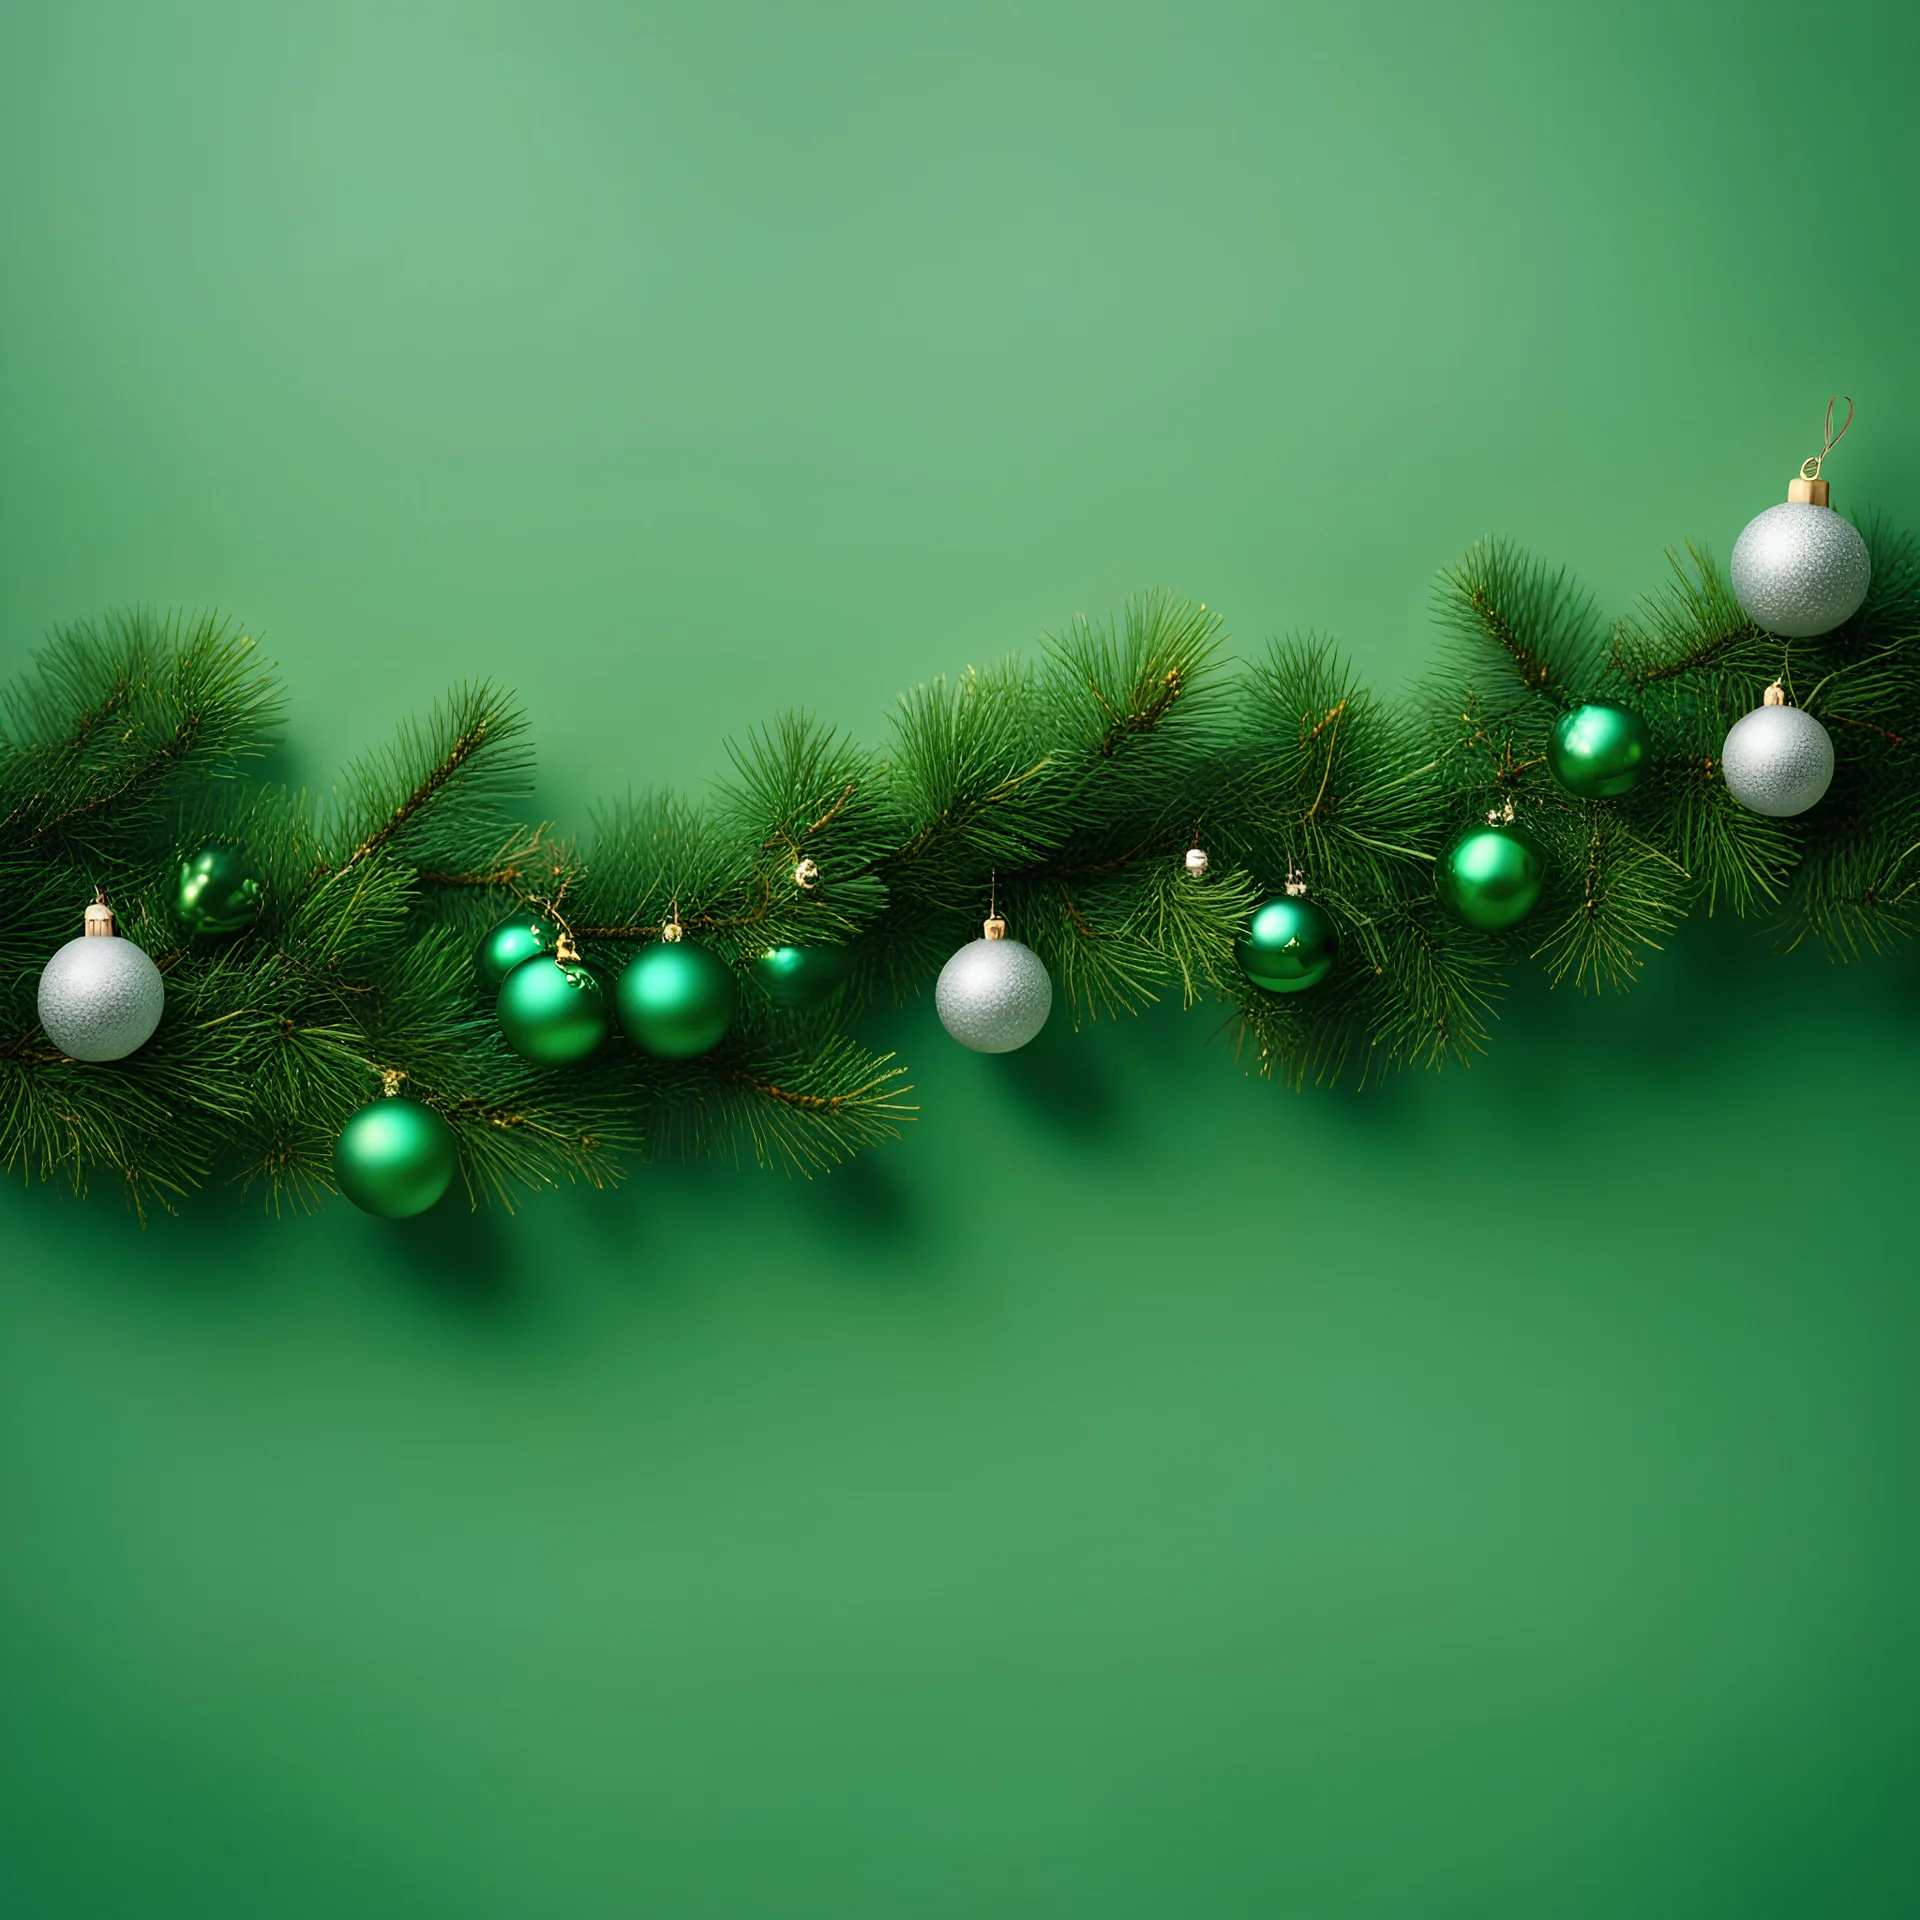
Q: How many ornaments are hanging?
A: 13